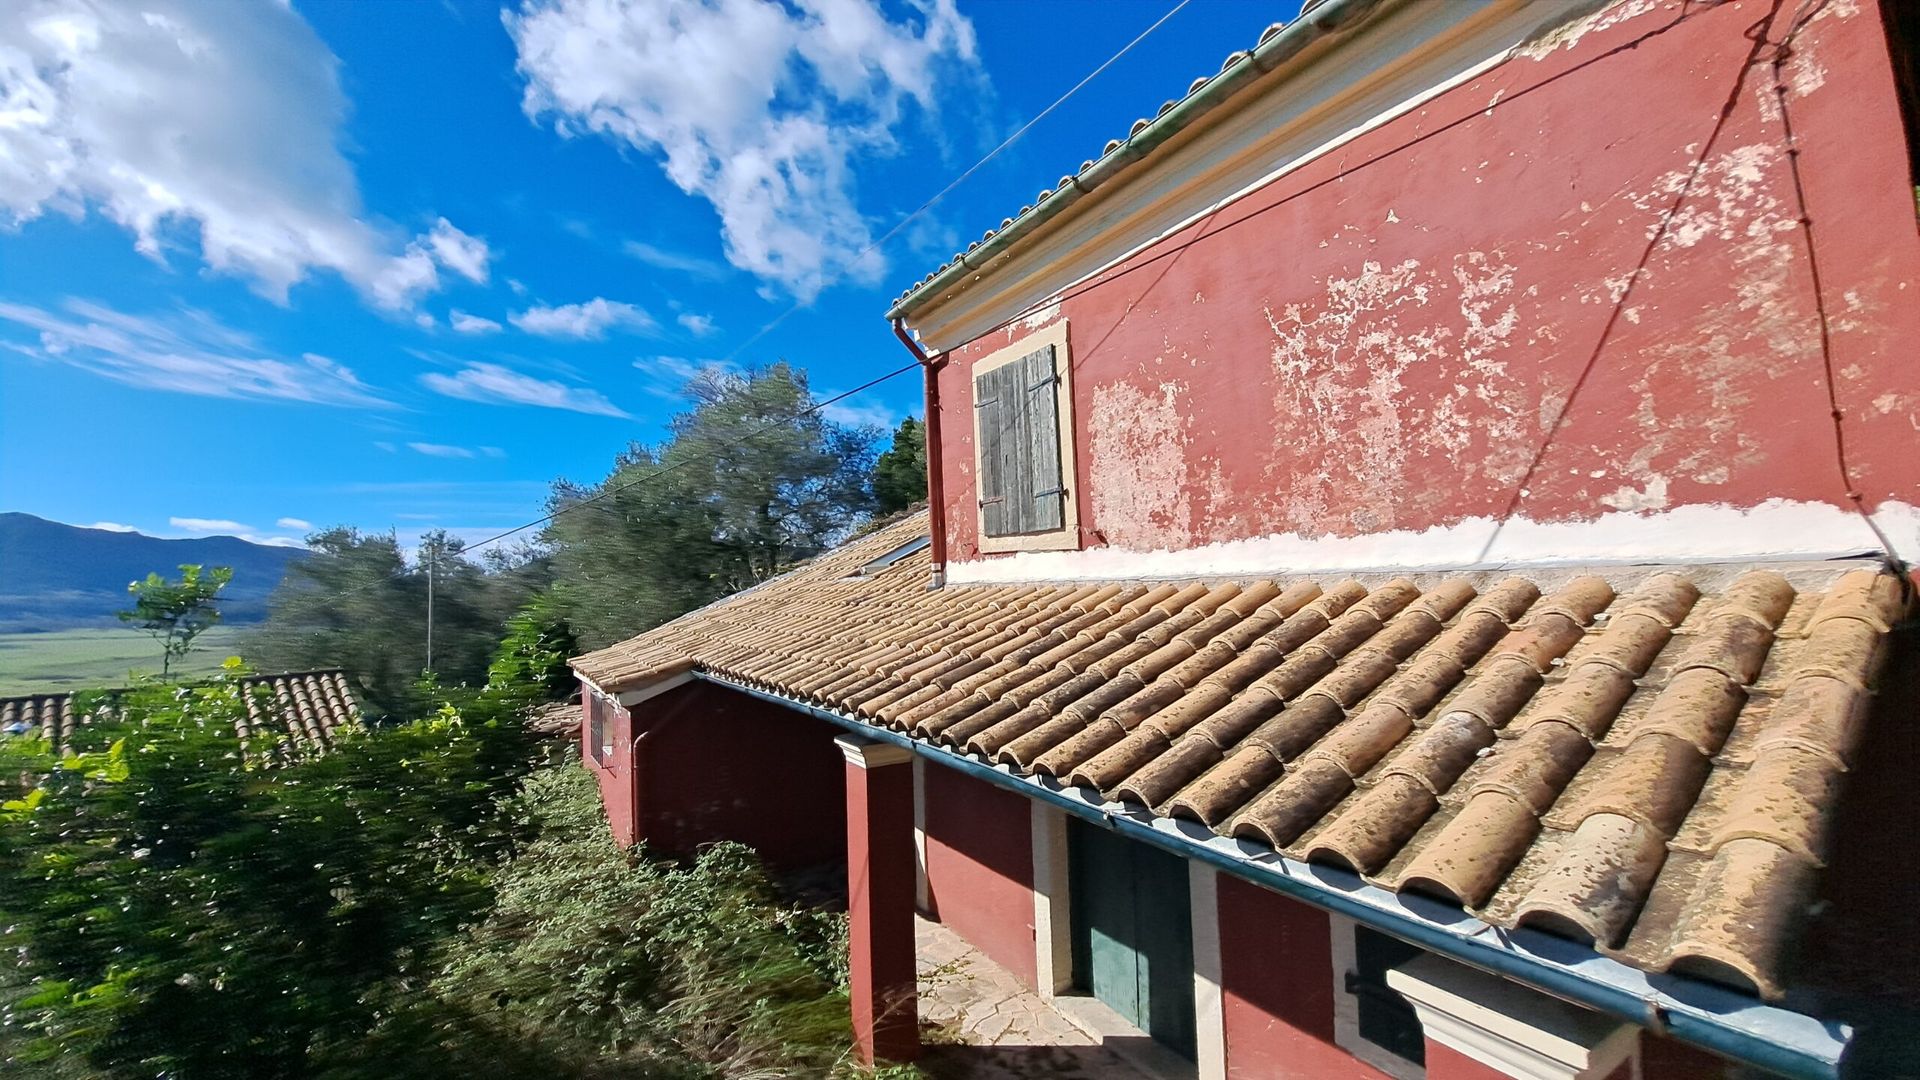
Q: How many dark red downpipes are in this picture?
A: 2